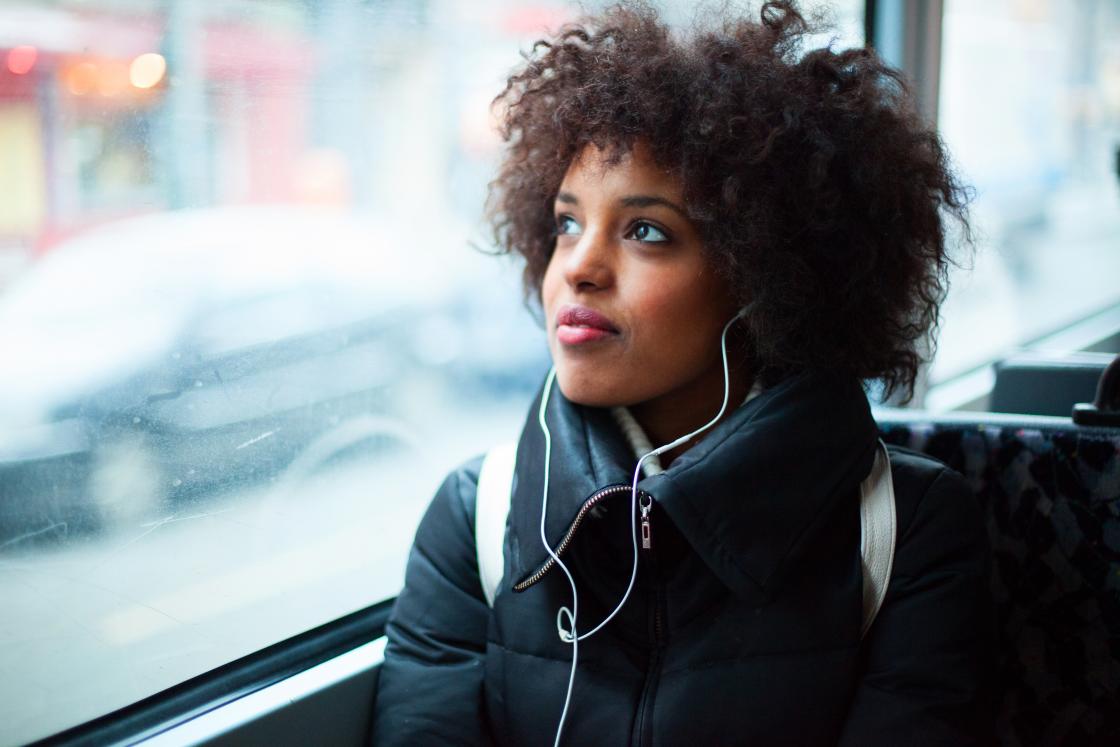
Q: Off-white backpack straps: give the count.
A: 2